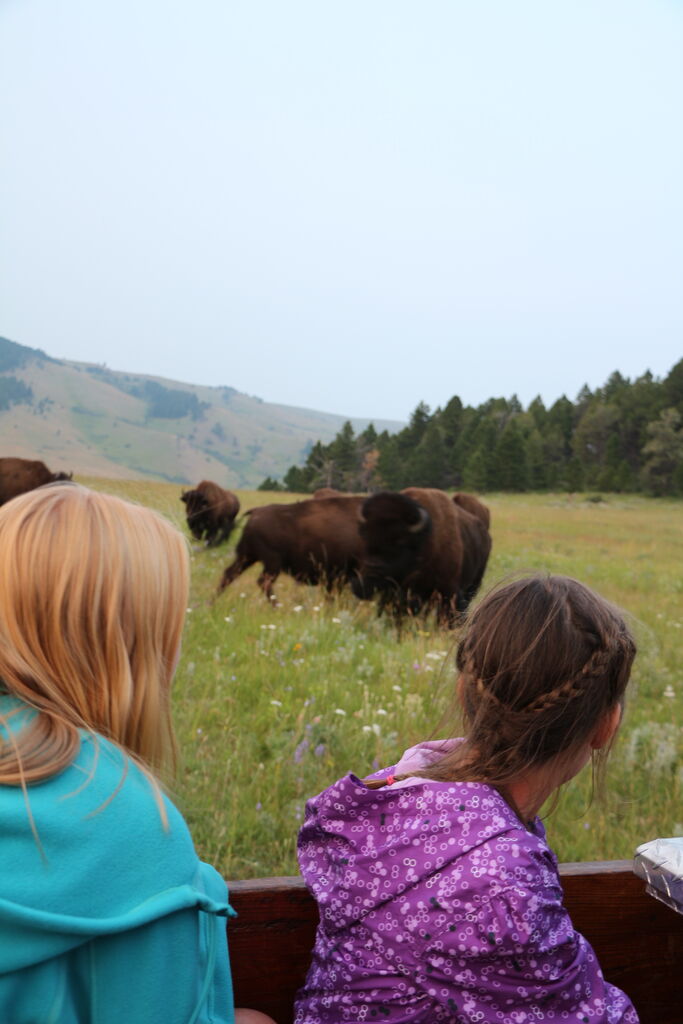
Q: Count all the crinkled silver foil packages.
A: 1